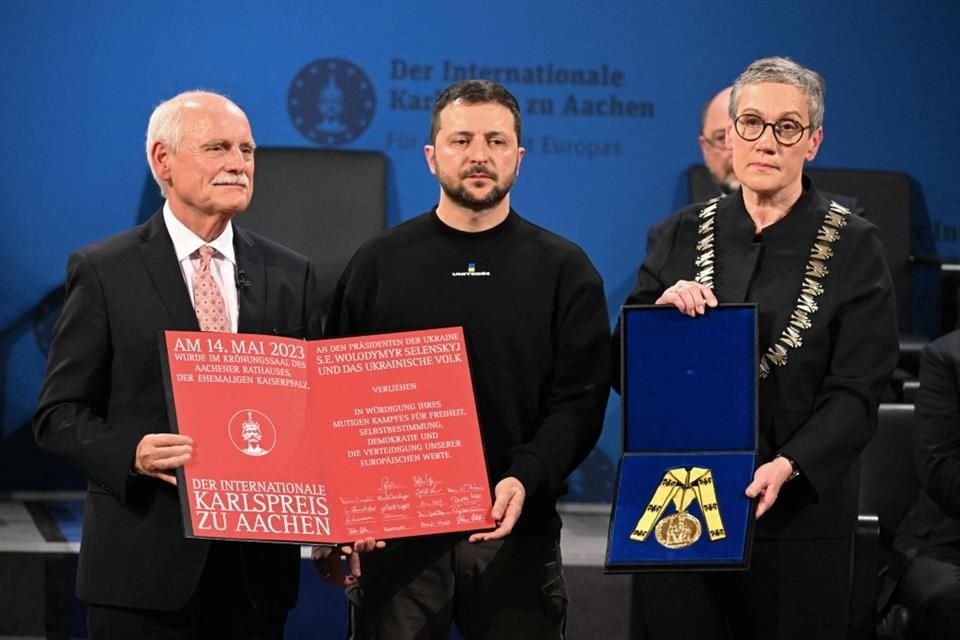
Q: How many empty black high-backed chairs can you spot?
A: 1